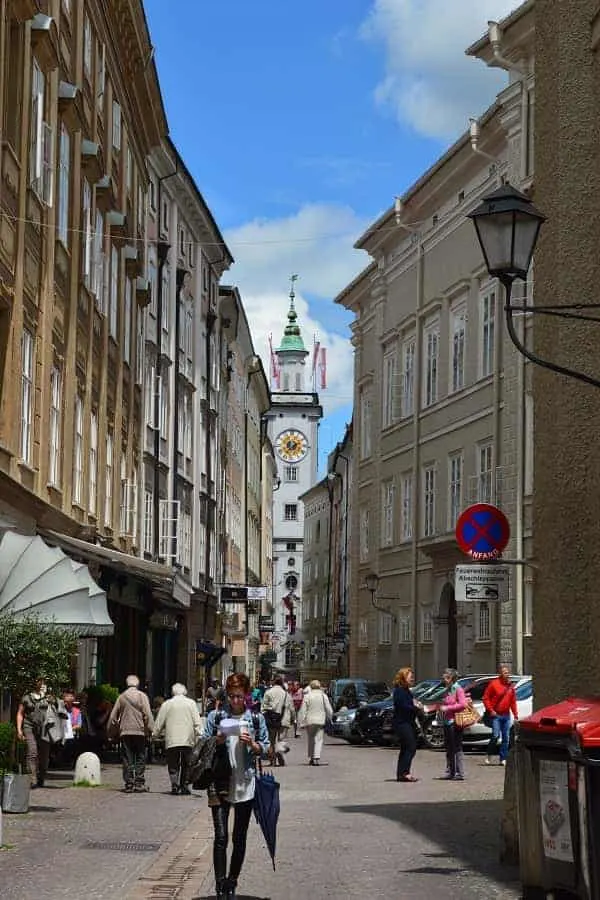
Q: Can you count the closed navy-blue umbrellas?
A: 1